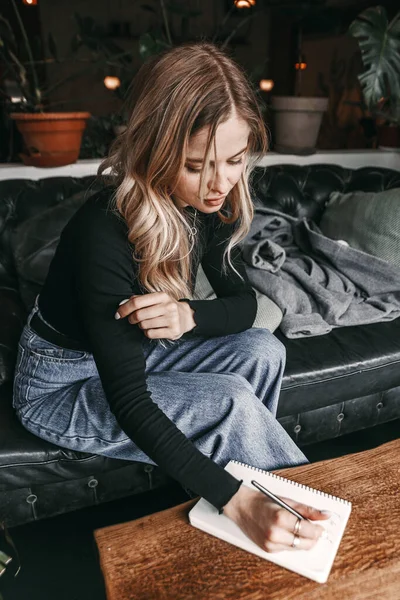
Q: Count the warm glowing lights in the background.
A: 5